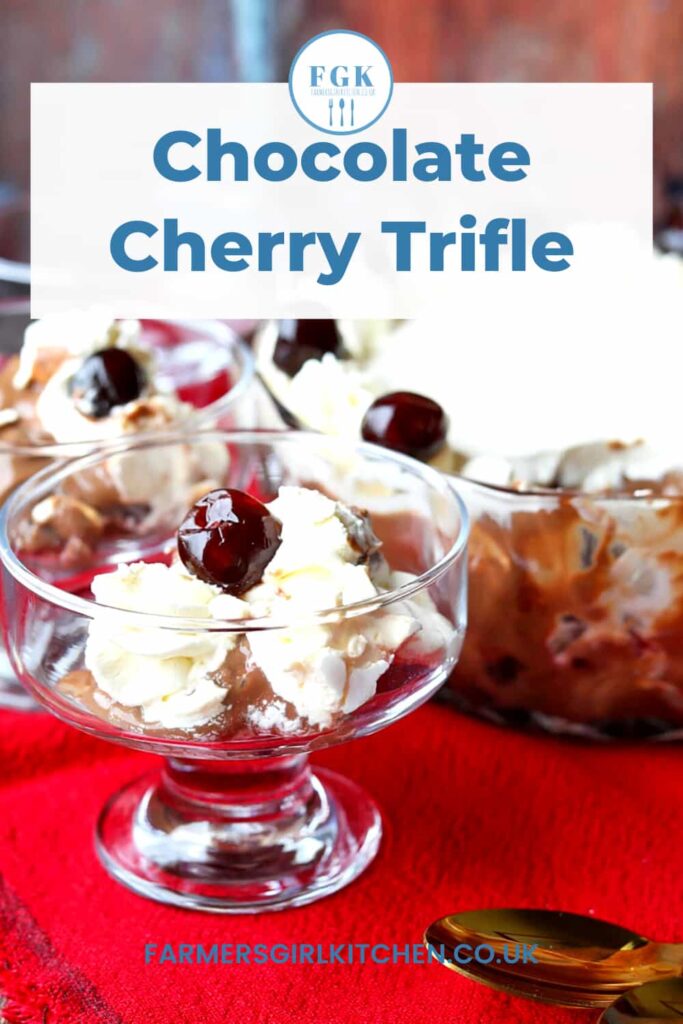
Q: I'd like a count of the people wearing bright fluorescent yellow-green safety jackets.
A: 0